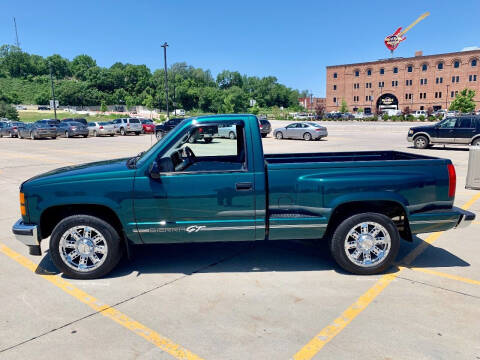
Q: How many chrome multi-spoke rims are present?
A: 2